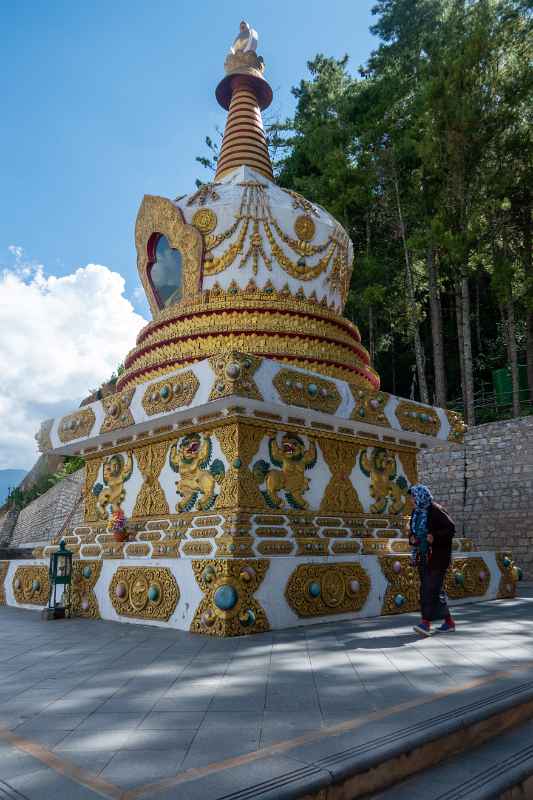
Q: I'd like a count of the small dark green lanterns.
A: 1